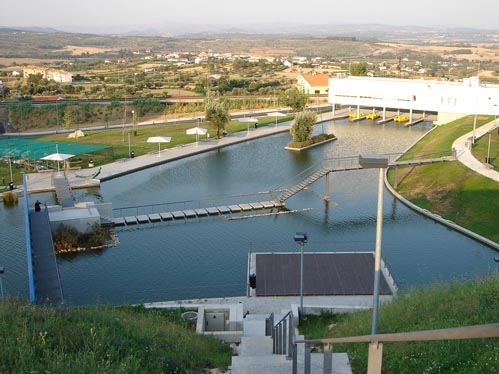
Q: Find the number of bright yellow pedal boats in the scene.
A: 3